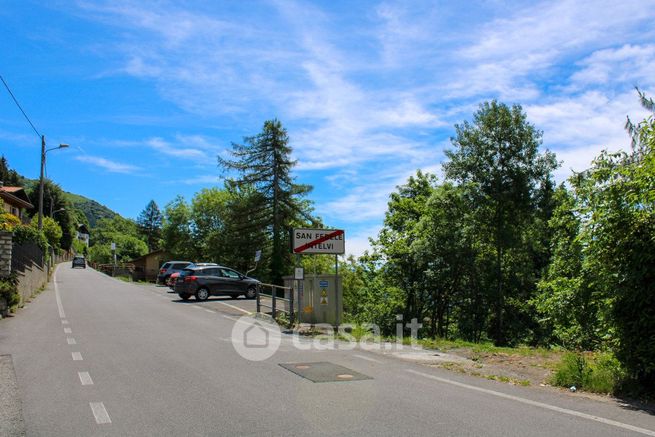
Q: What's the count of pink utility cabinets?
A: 0